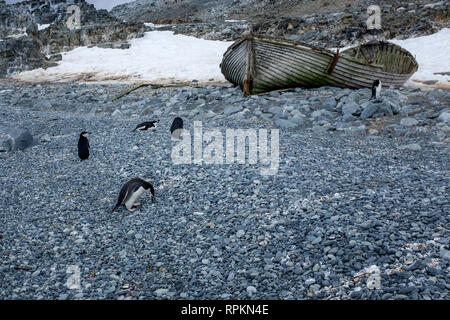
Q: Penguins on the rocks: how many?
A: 5